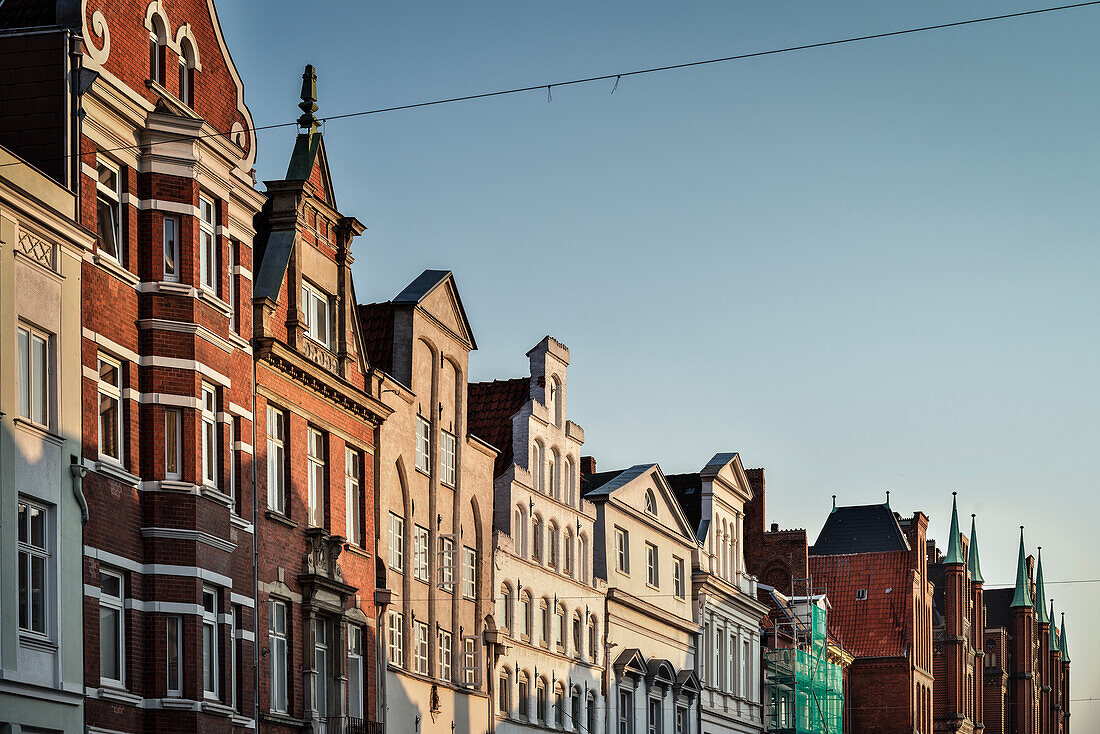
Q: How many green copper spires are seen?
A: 6